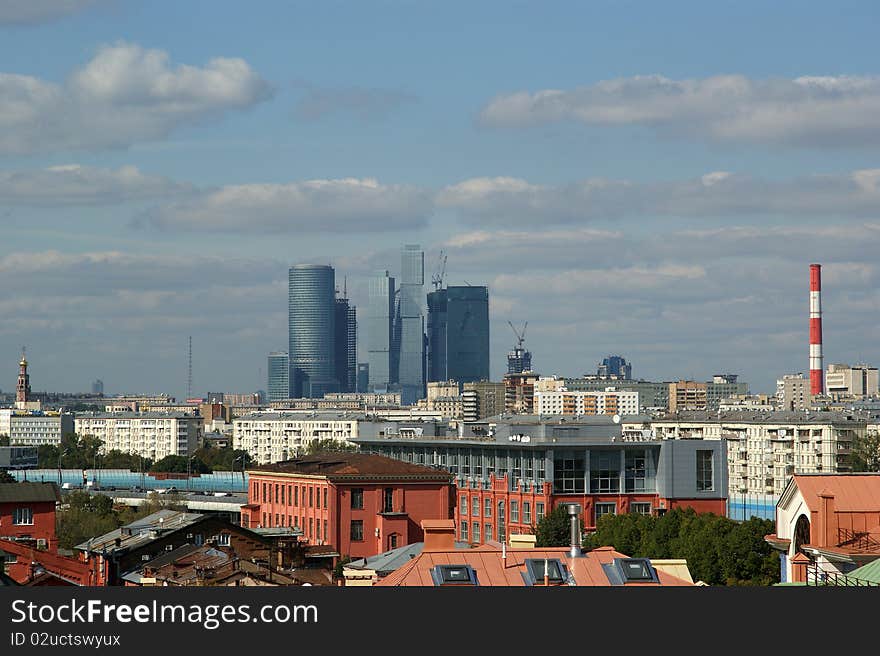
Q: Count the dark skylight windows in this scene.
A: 3